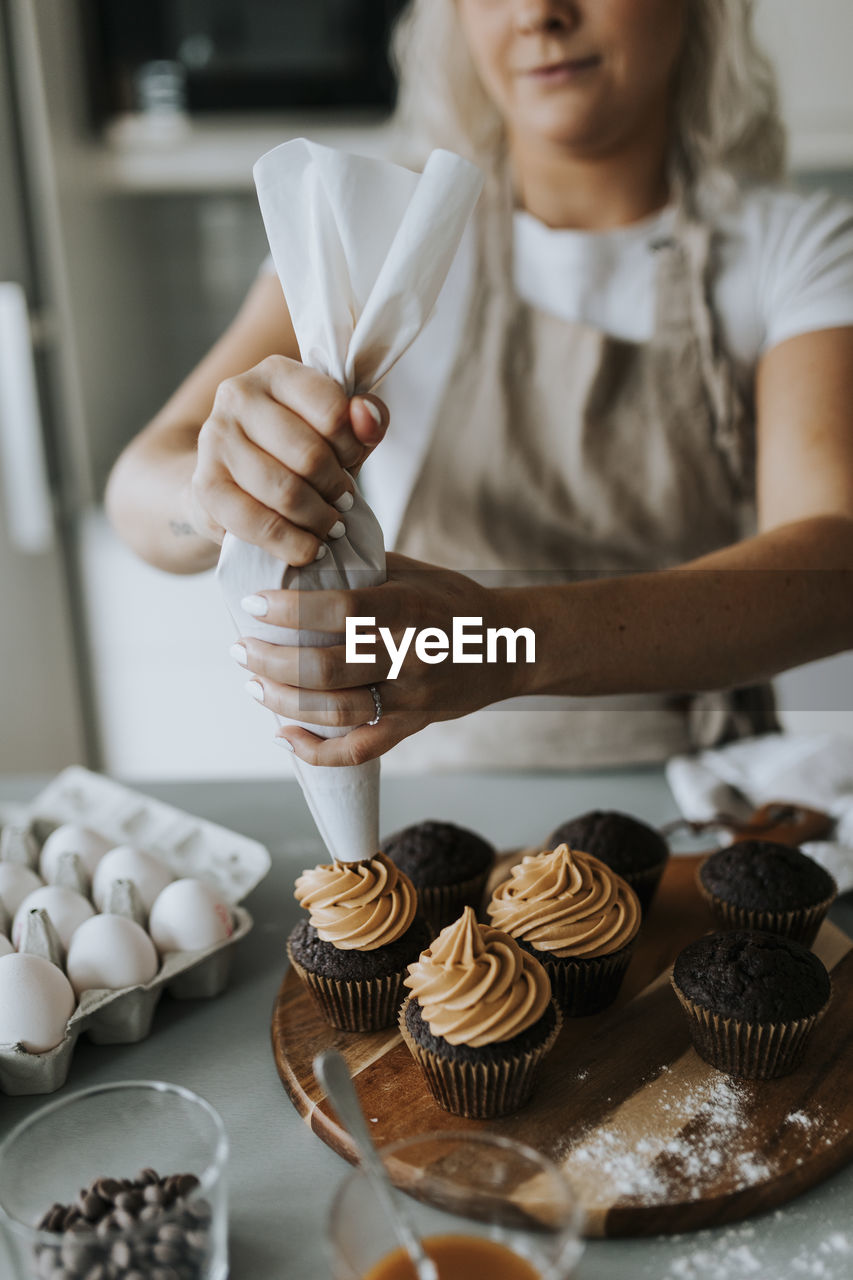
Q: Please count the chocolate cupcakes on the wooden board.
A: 7